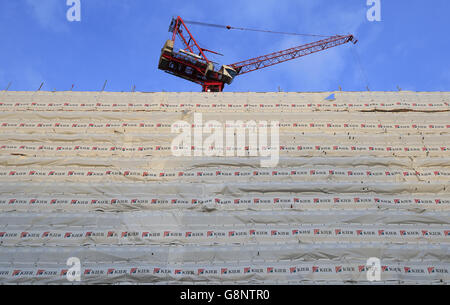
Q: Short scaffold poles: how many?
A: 9